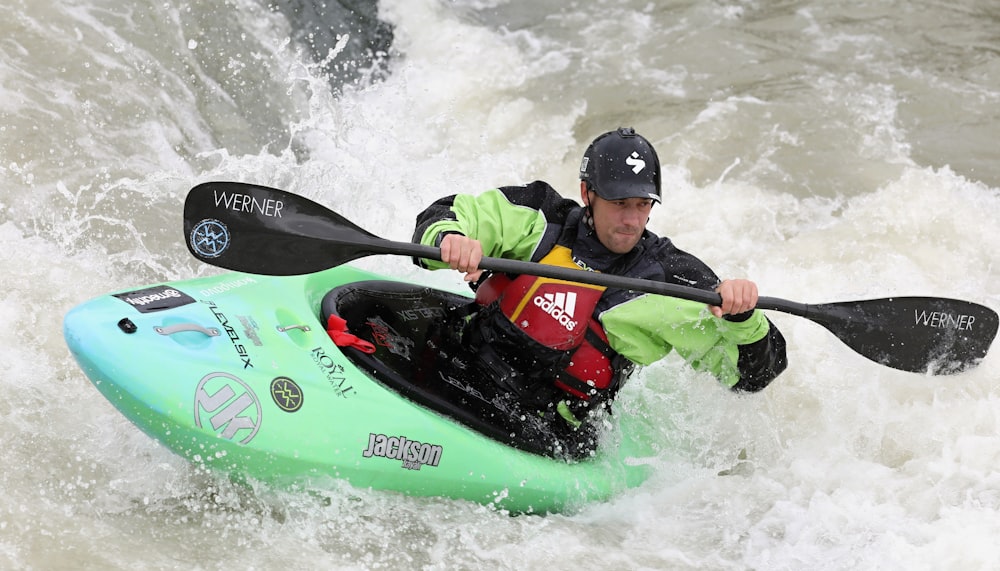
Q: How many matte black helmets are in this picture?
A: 1